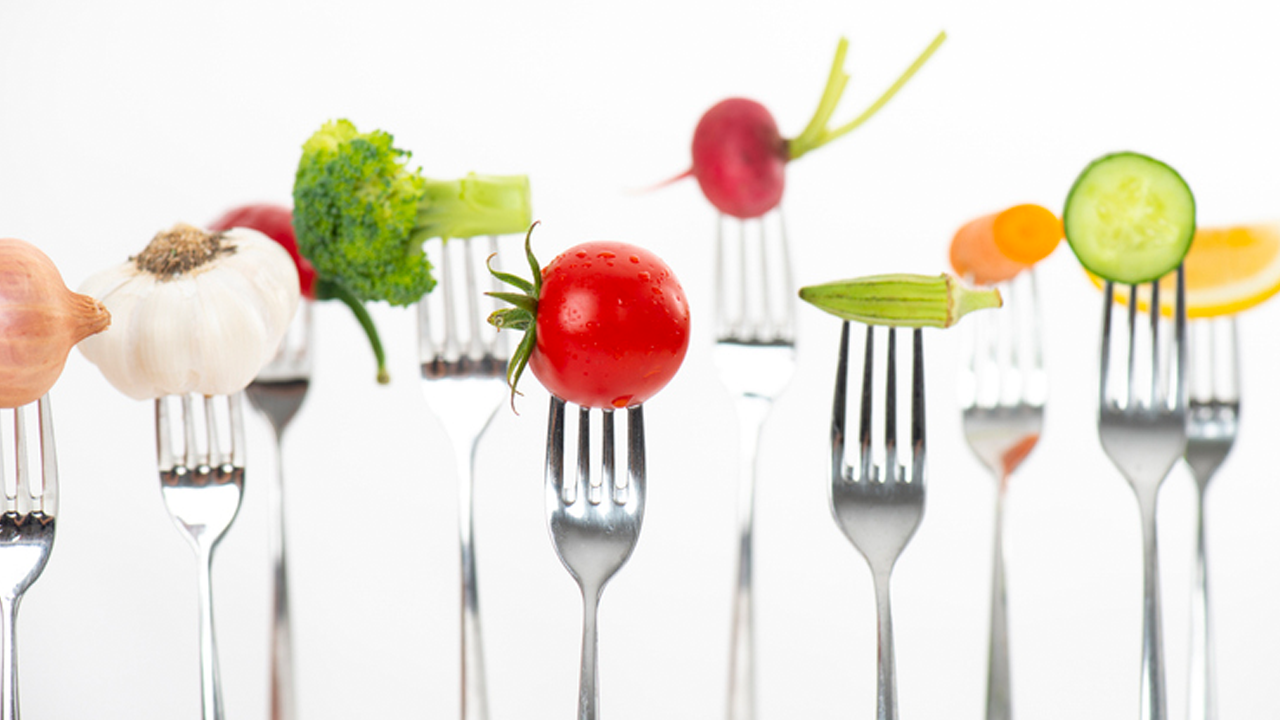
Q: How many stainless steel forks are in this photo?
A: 10